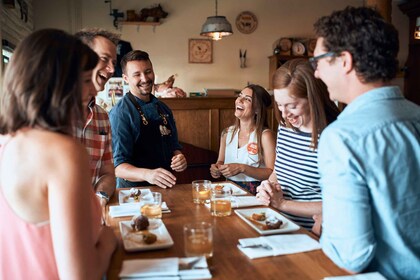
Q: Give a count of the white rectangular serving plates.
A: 4